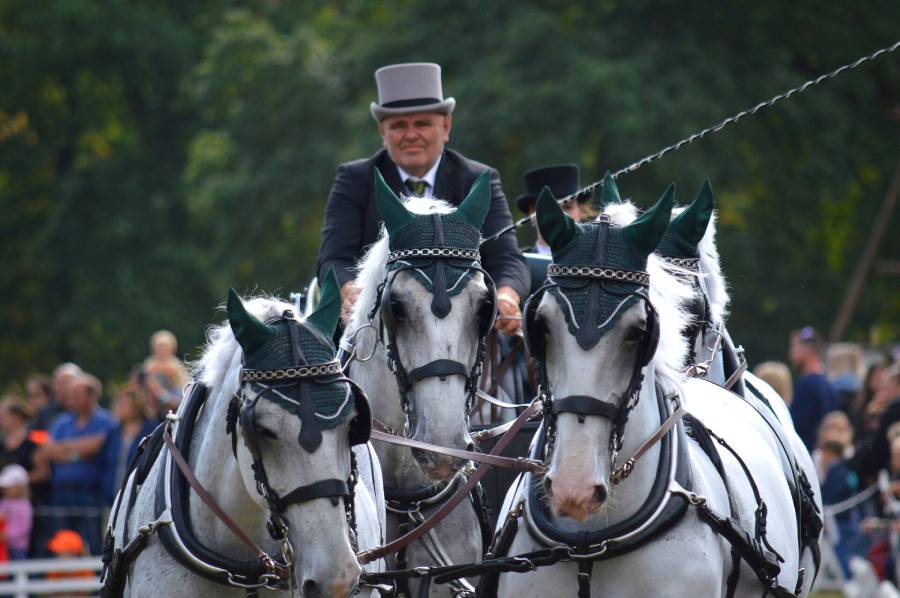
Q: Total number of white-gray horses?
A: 4